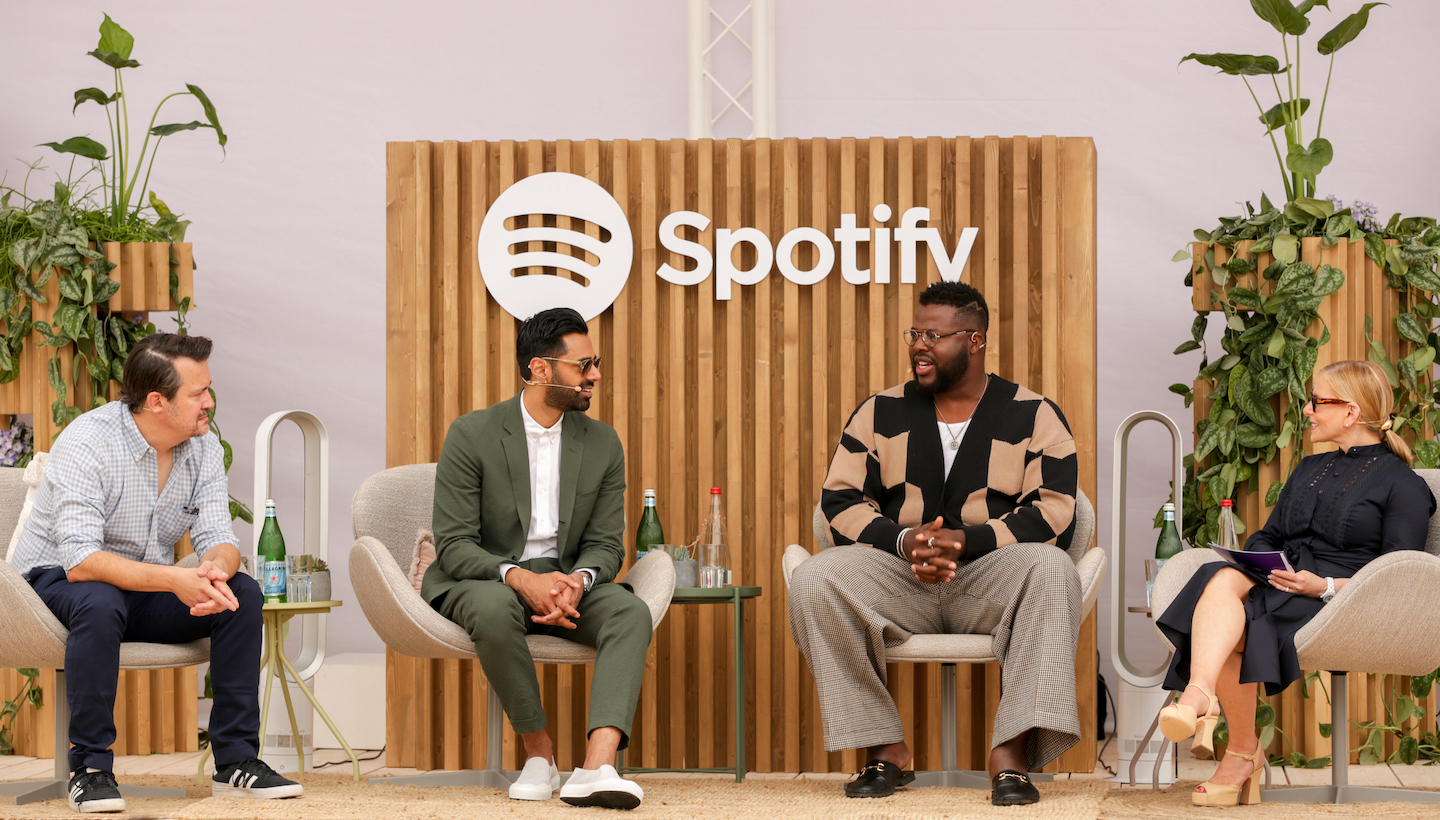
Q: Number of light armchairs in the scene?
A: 4